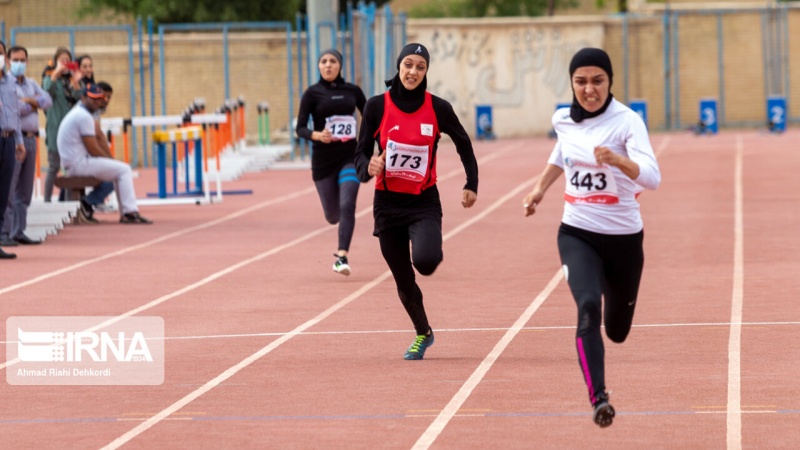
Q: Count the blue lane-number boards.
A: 5